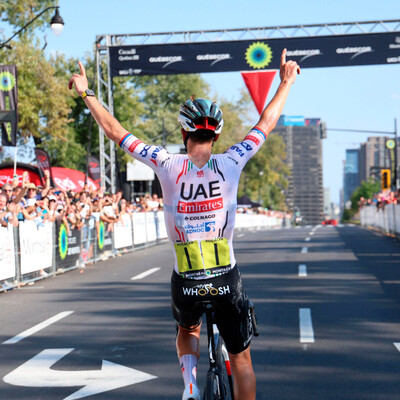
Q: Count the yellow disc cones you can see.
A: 0